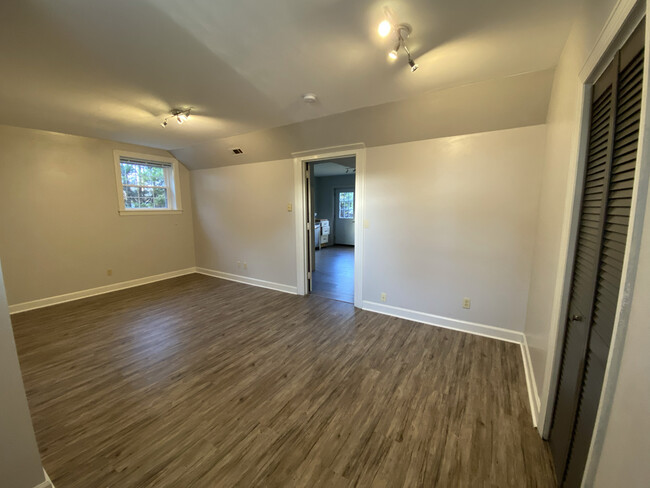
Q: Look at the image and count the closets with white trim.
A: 1